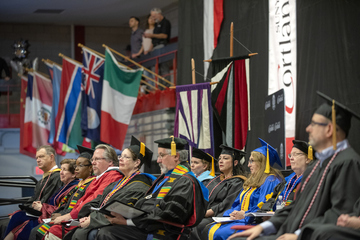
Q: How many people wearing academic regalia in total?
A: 11